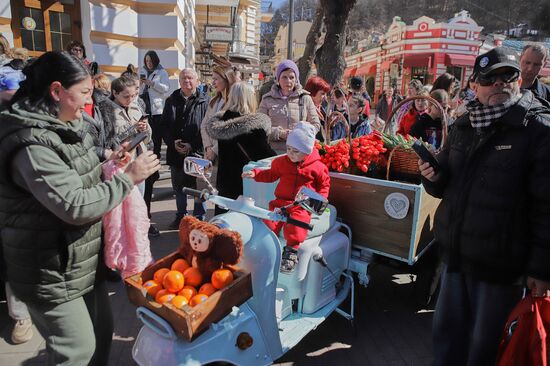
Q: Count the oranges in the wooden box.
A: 11